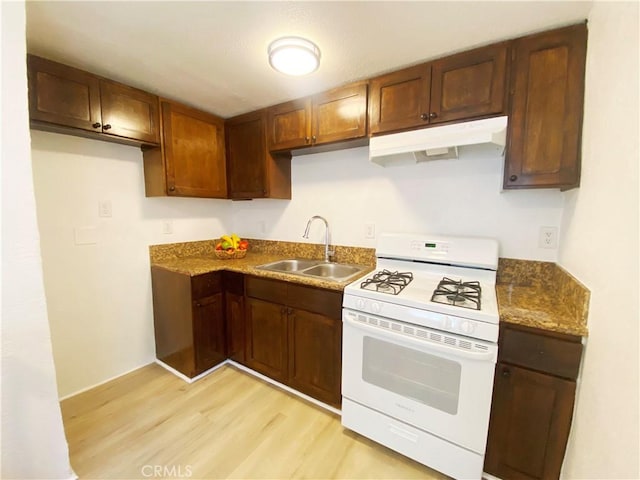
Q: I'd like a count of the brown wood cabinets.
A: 14